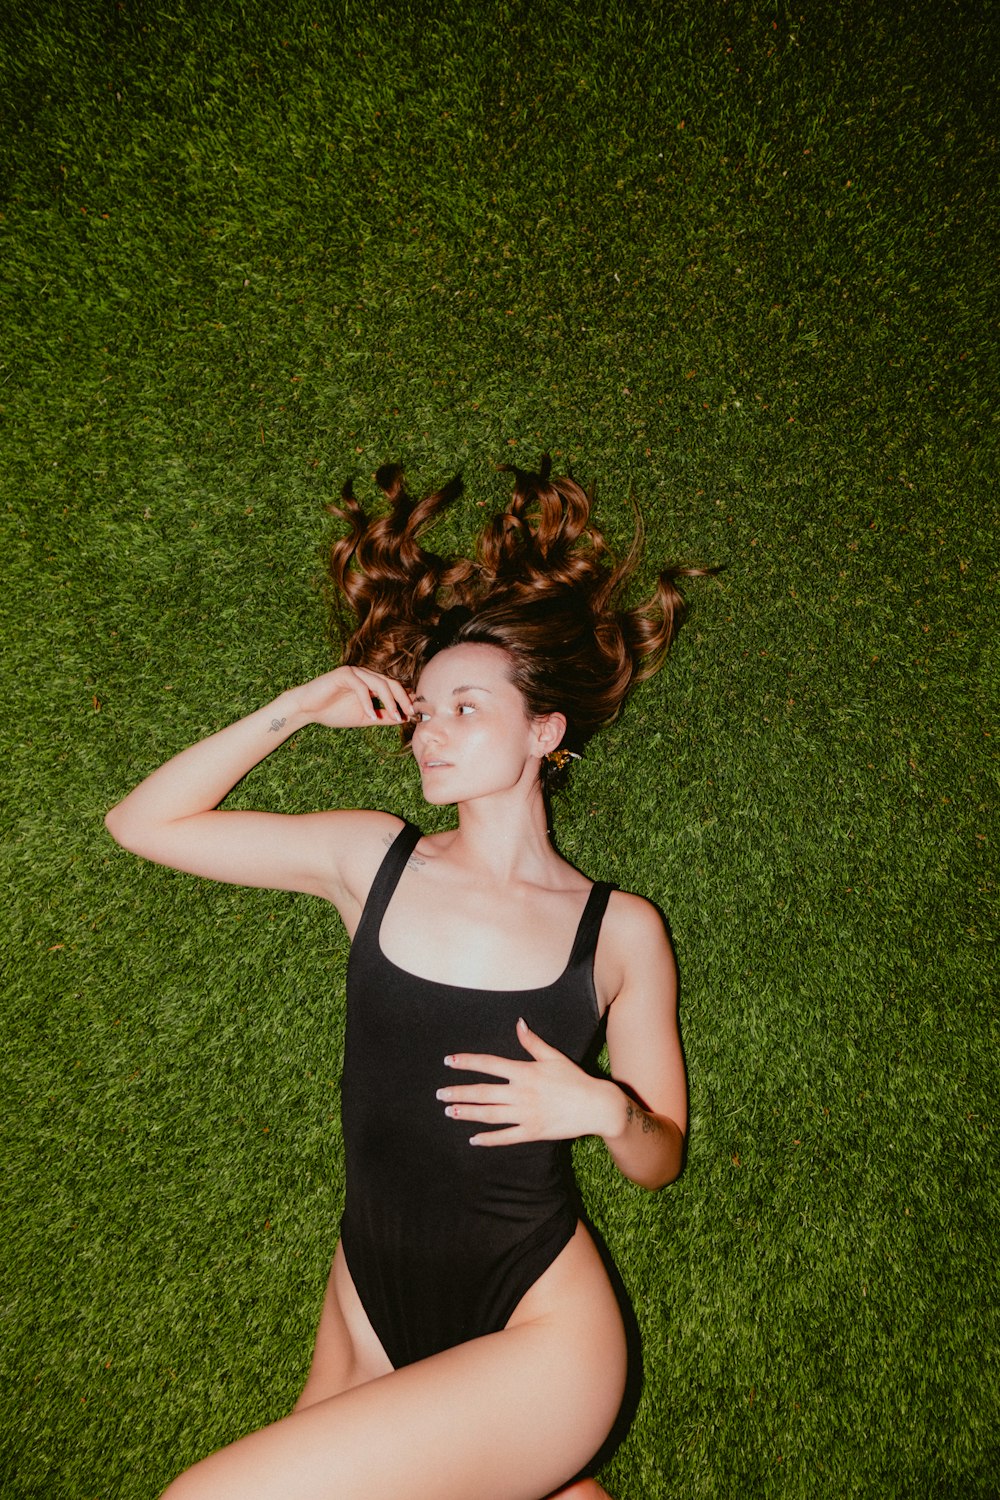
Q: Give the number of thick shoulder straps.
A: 2